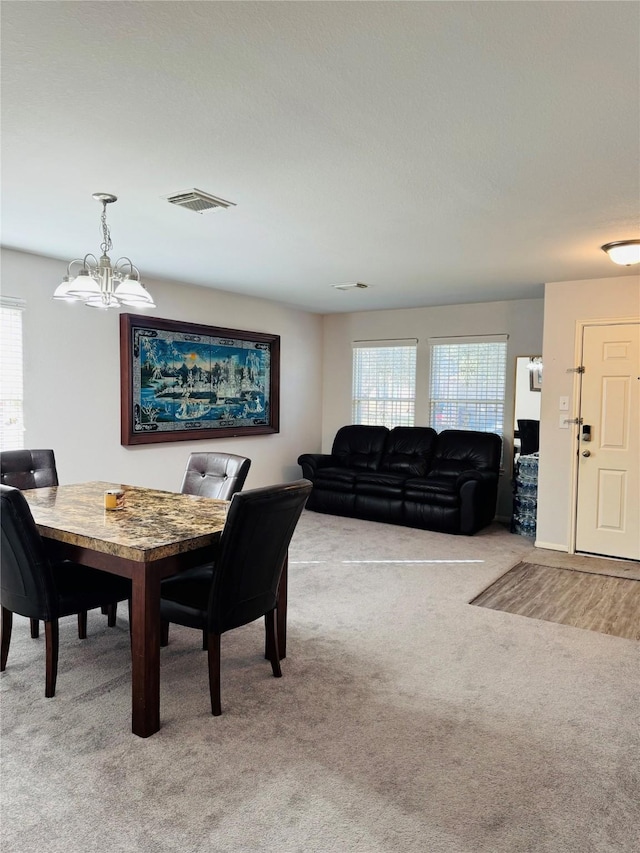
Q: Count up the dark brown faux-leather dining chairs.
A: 4